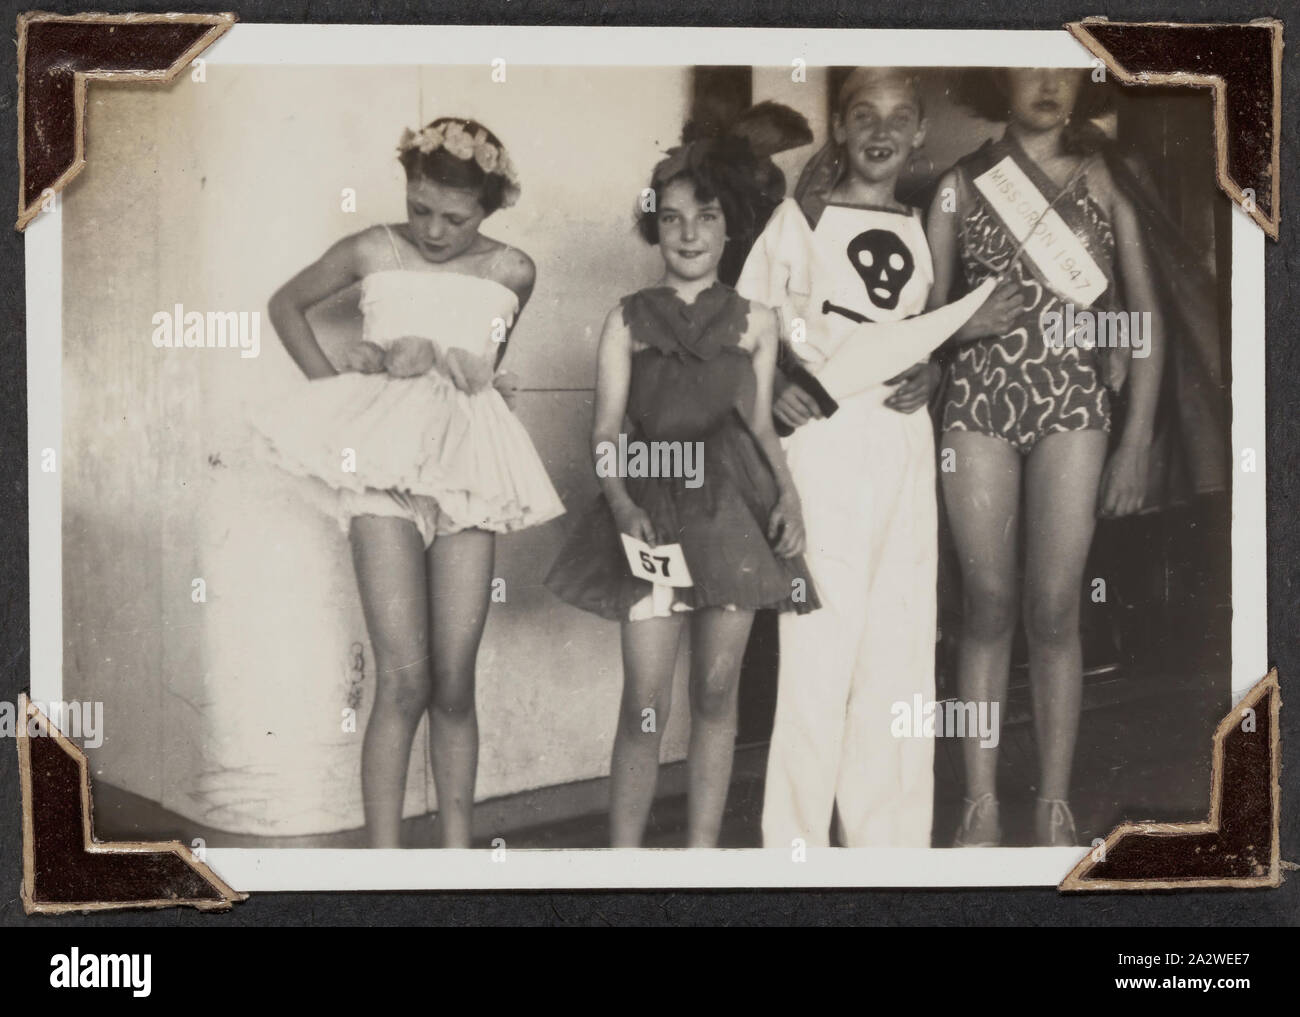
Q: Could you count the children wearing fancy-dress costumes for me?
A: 4